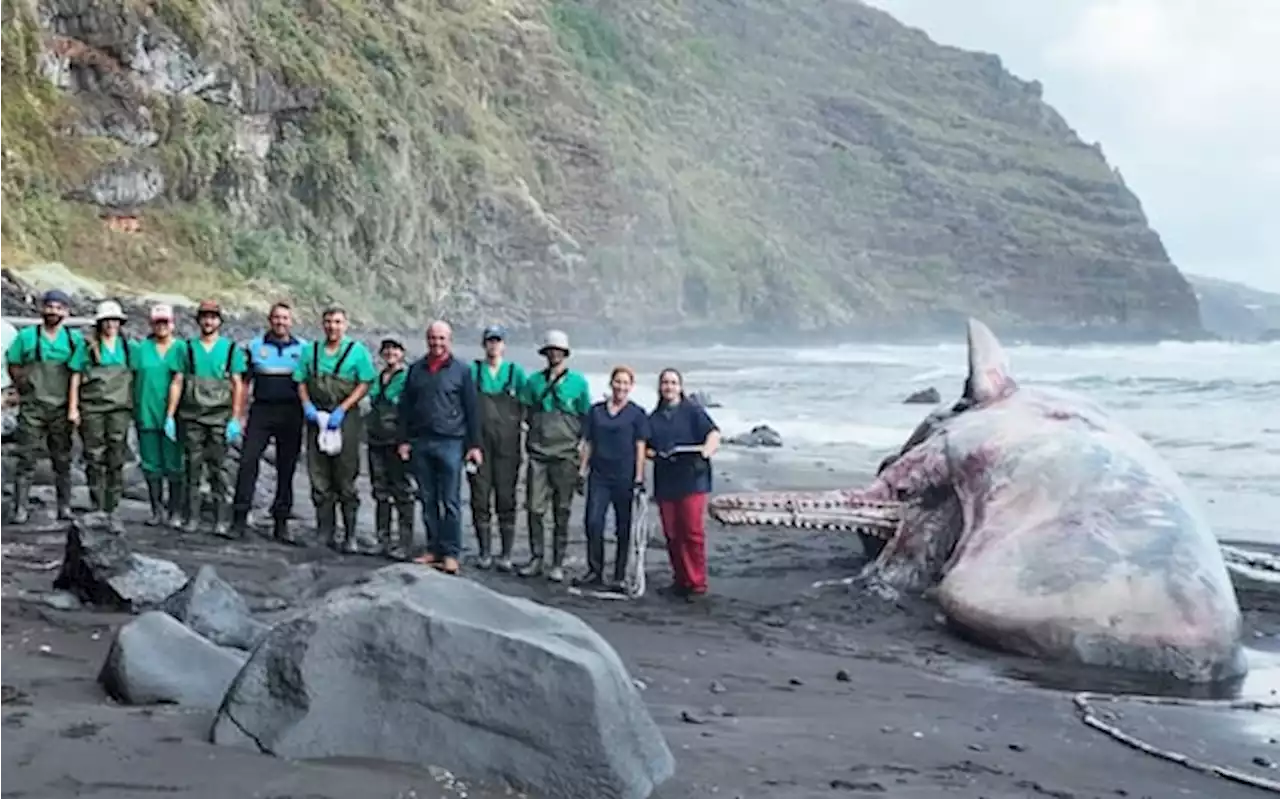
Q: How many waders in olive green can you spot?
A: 7